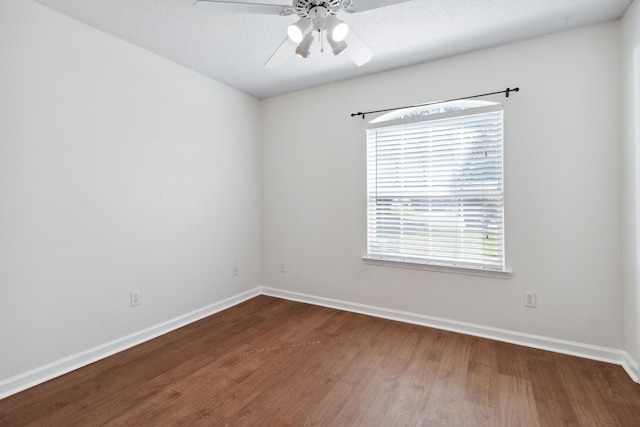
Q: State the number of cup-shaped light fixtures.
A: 4